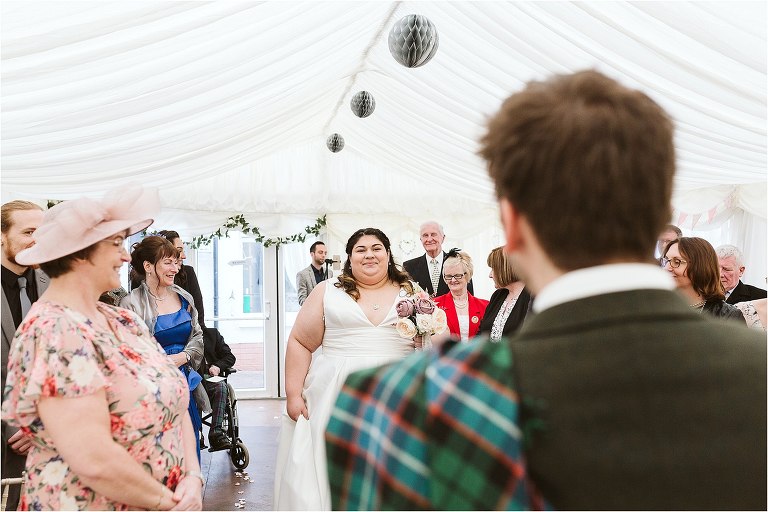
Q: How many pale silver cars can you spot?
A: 0